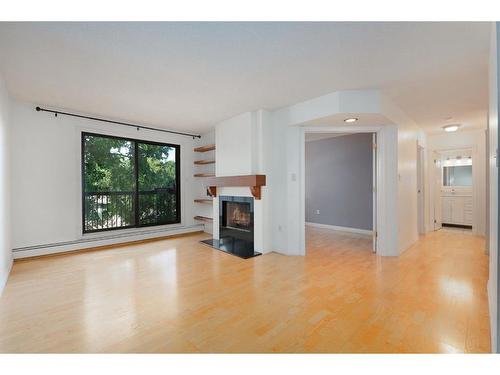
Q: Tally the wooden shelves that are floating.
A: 5